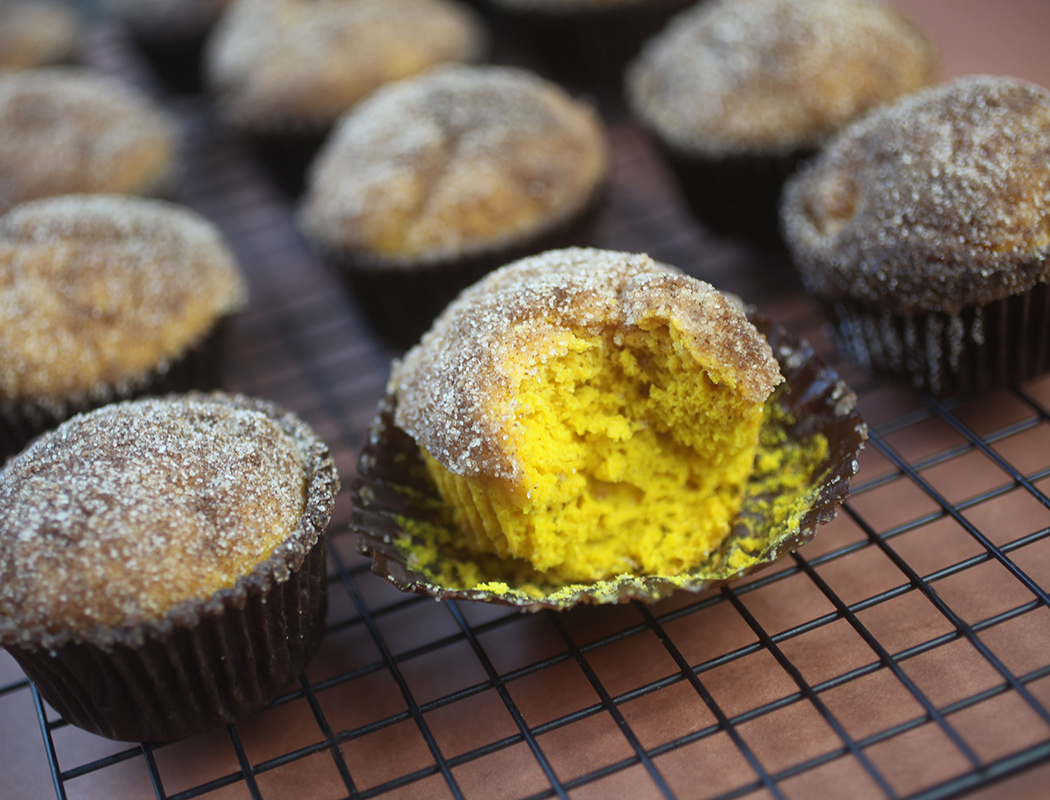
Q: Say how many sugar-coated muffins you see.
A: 11